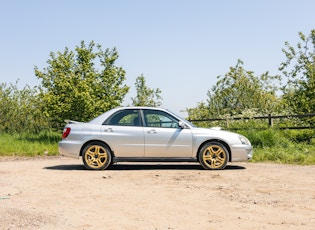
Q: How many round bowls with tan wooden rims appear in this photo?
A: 0